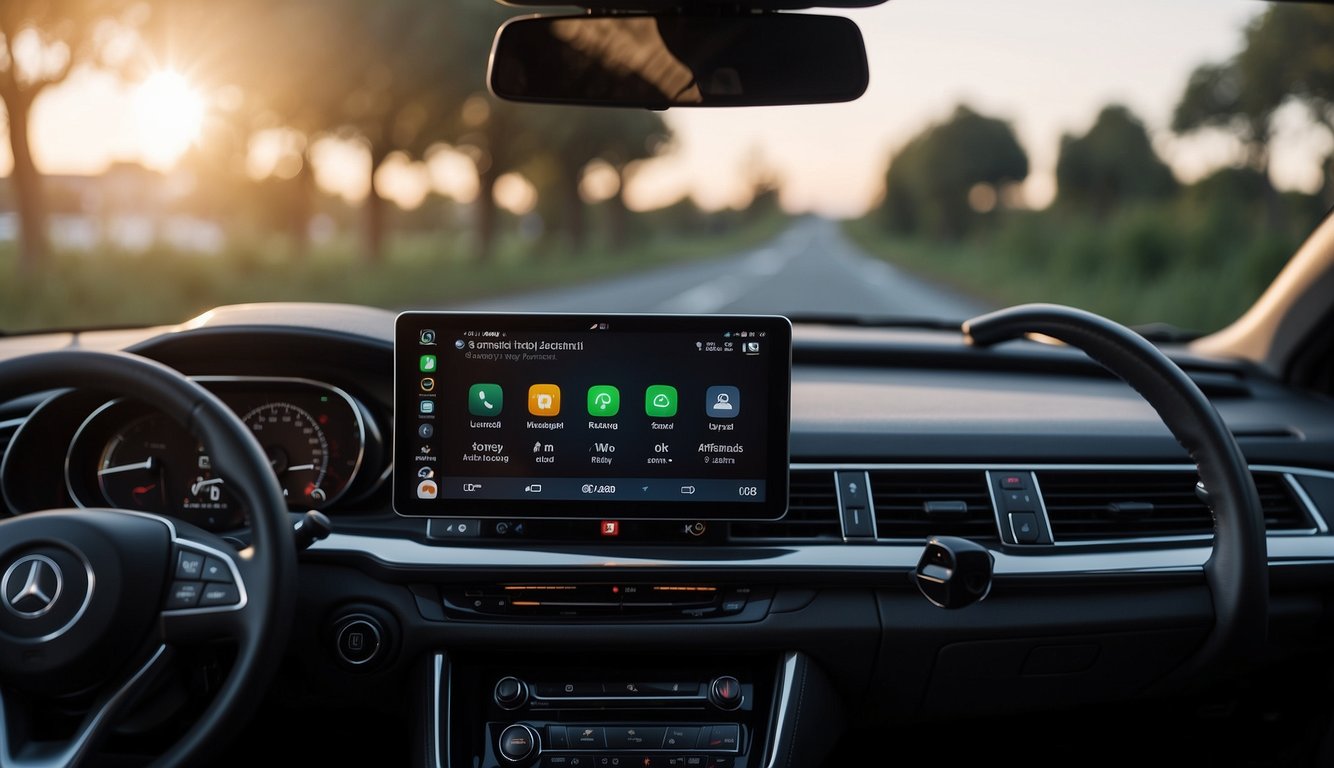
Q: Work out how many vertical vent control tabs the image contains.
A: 2